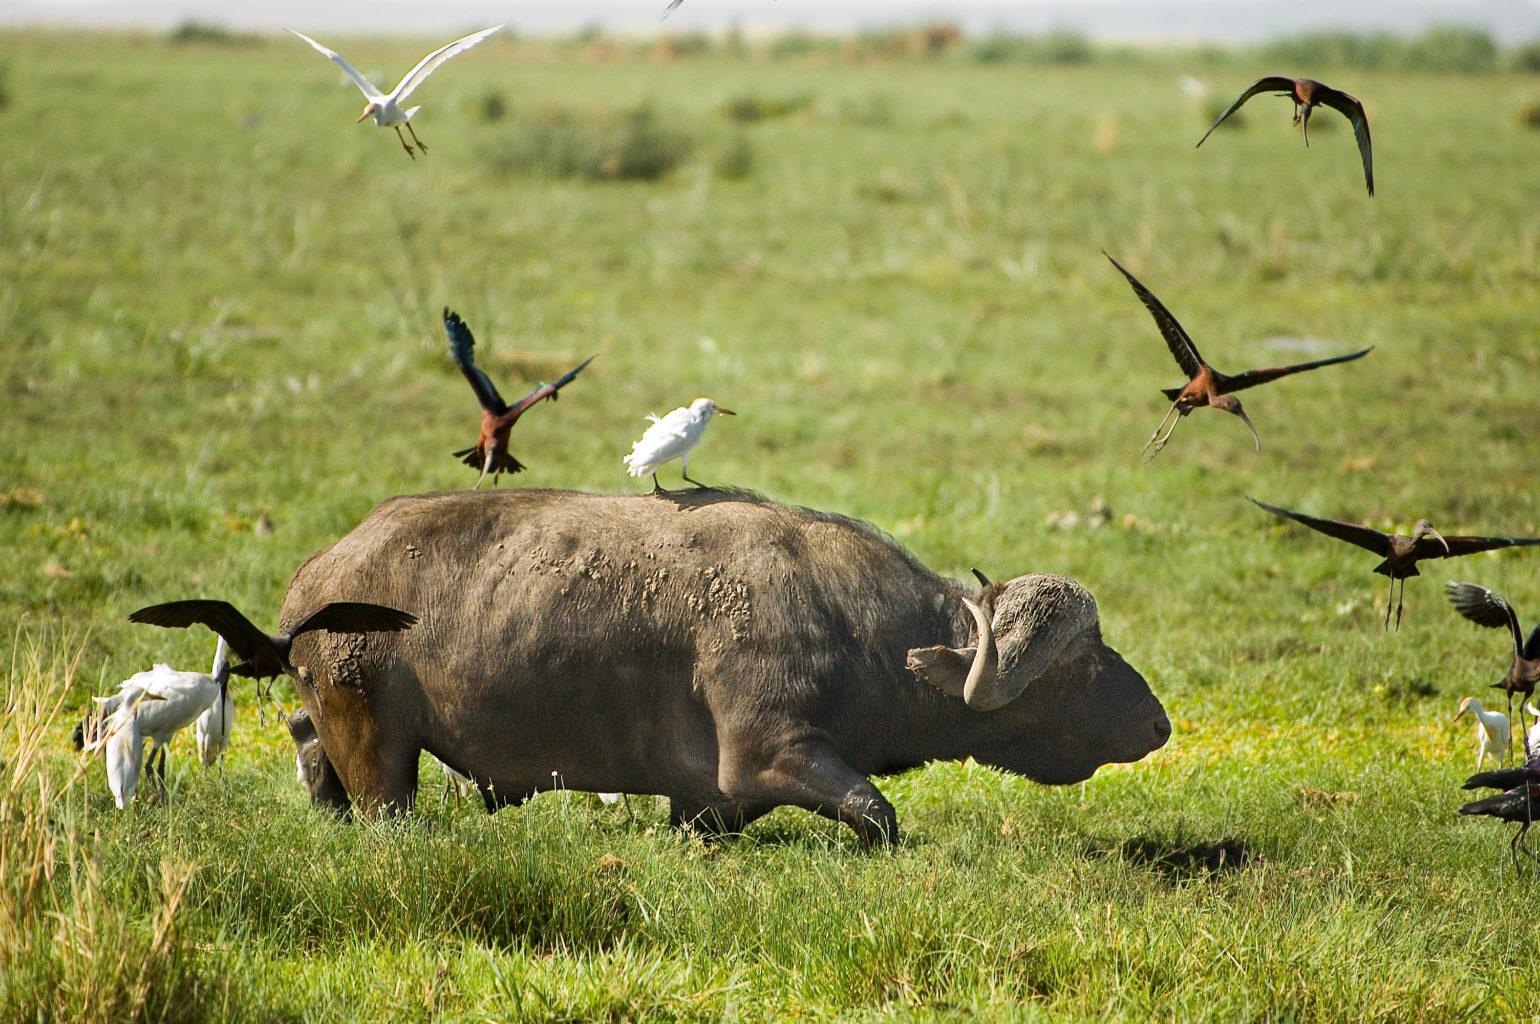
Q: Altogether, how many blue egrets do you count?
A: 0